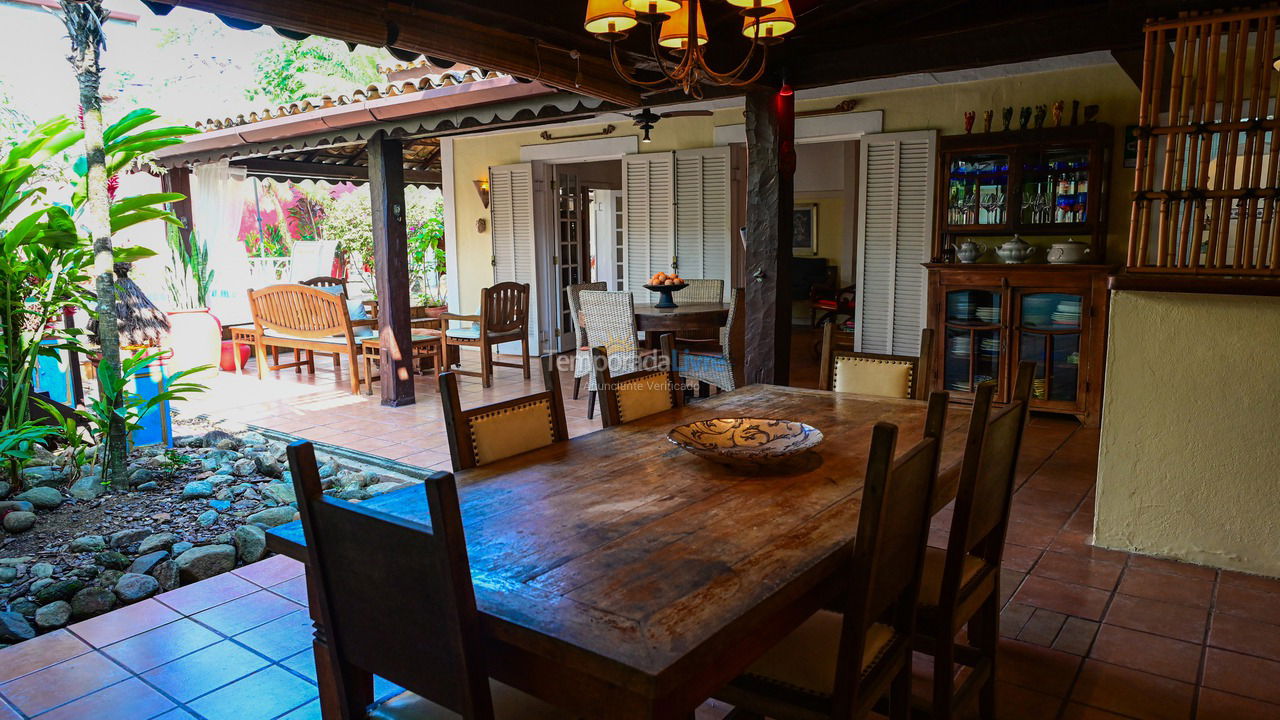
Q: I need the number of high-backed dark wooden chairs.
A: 6